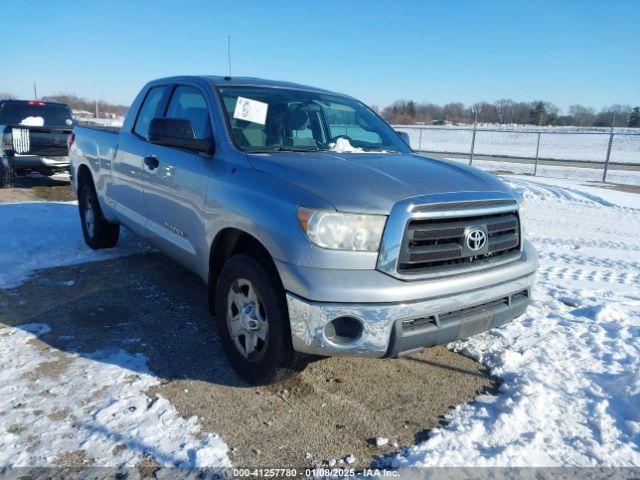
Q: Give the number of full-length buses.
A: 0